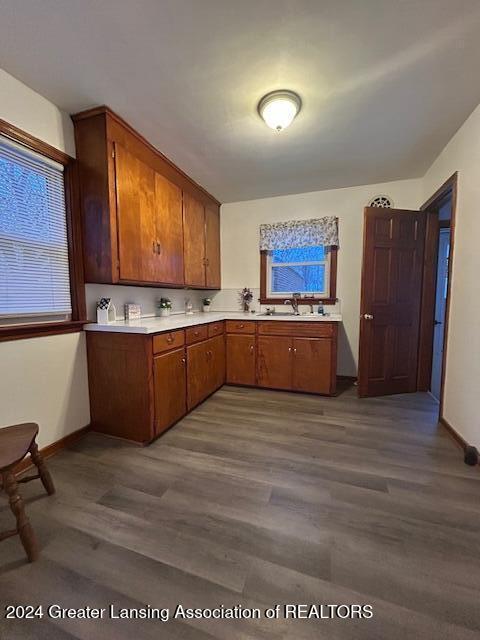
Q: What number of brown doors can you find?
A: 1